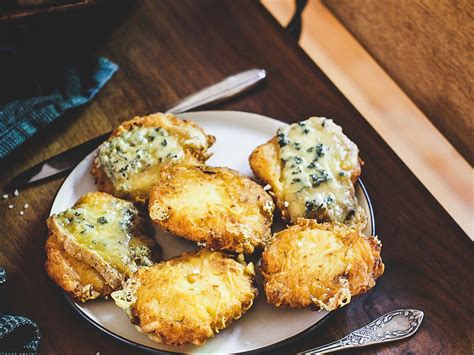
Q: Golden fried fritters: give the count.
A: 6